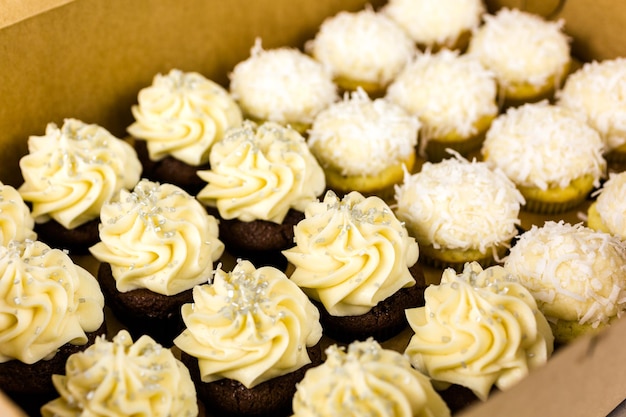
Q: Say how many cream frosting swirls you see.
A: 11